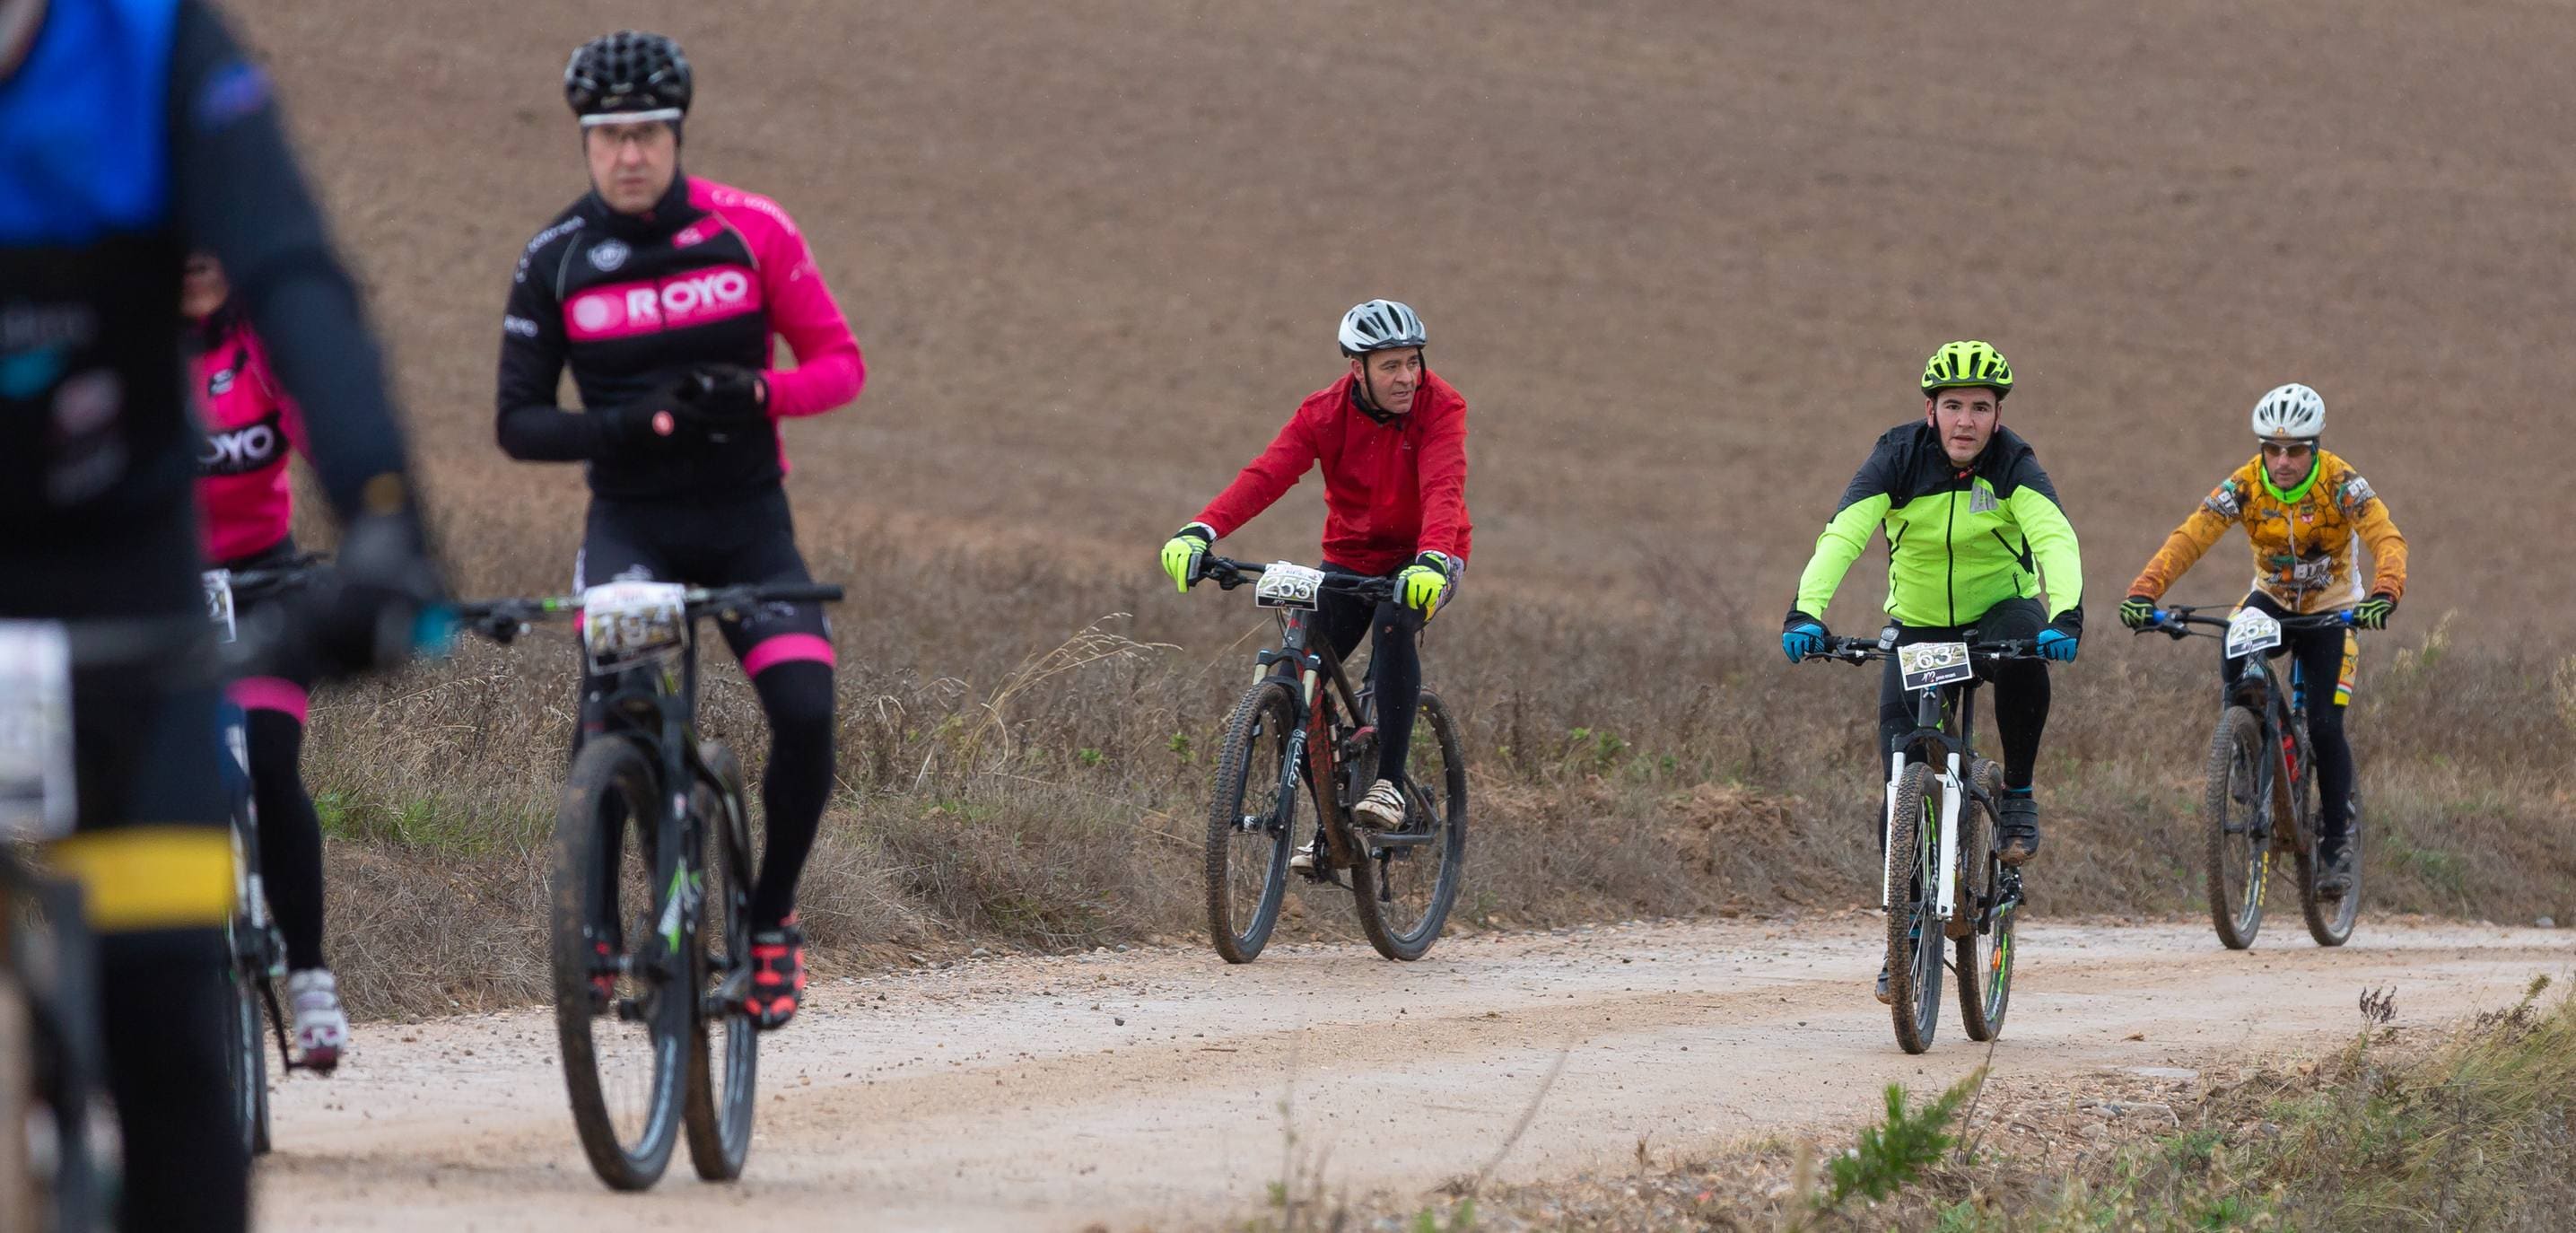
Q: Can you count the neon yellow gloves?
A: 2